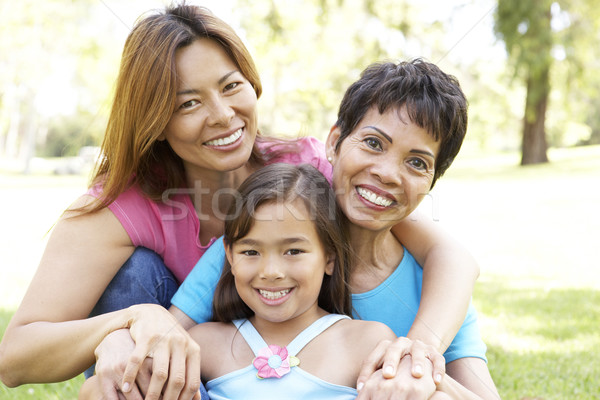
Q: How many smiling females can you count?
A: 3